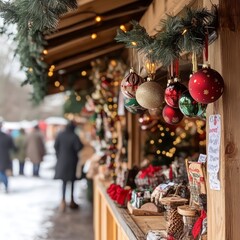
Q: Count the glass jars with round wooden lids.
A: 2